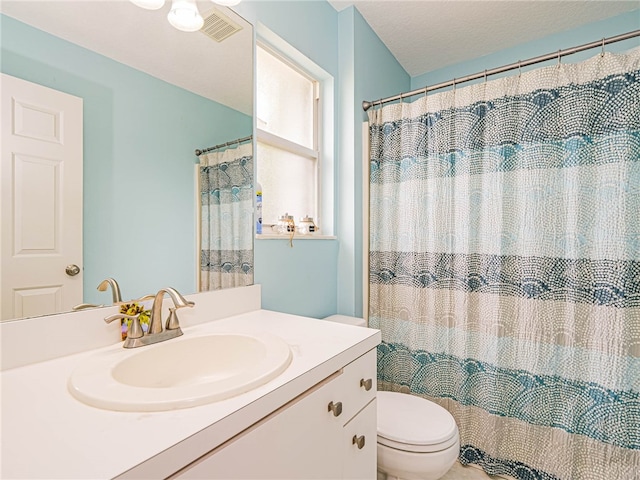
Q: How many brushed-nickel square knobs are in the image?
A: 3